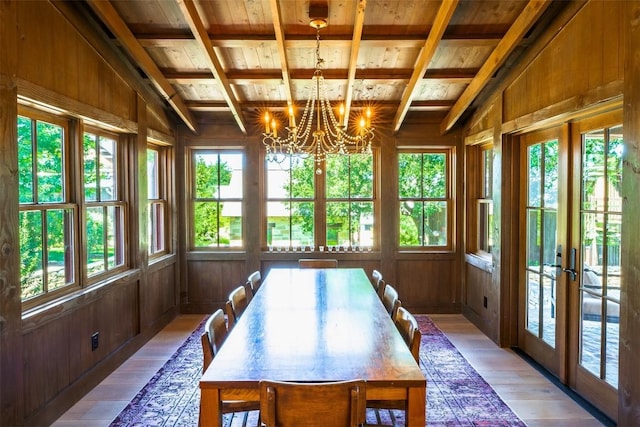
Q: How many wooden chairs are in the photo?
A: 8